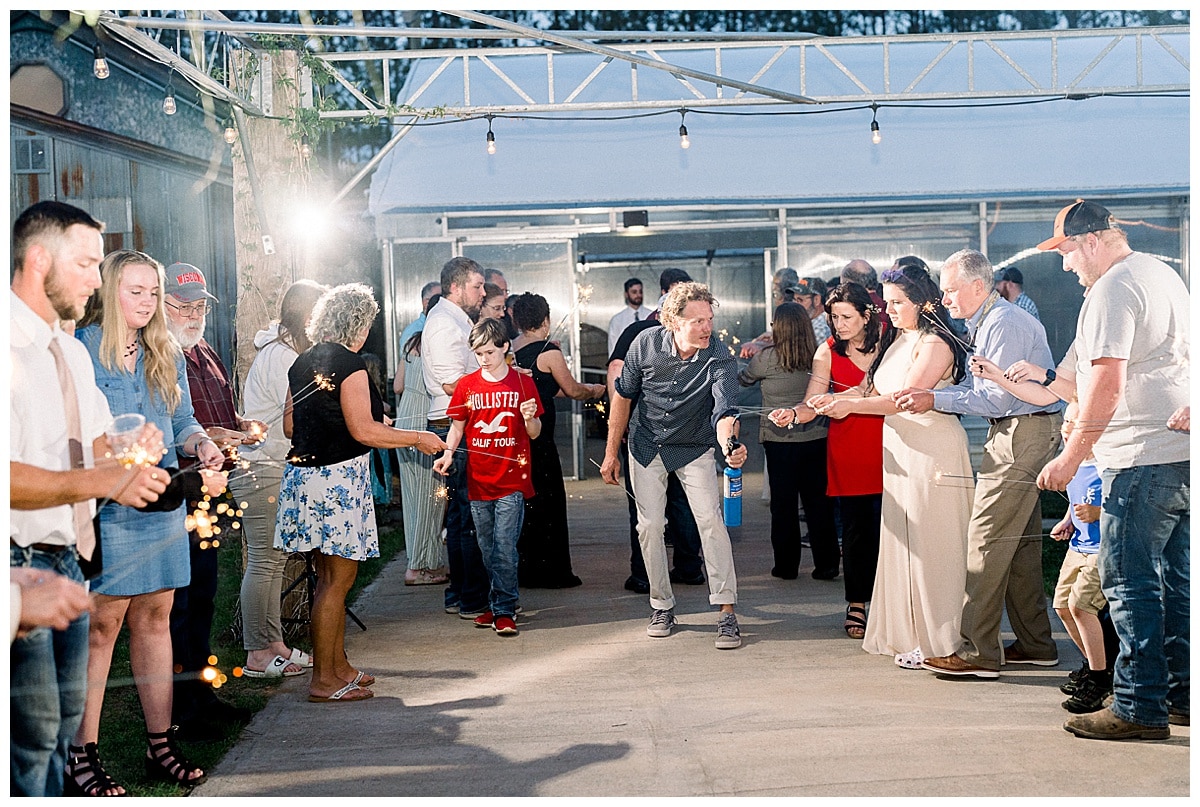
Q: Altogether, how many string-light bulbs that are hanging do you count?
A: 7